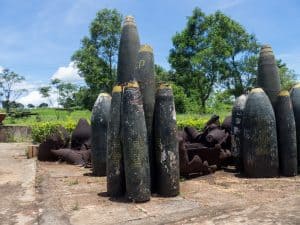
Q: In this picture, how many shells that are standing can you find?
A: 11